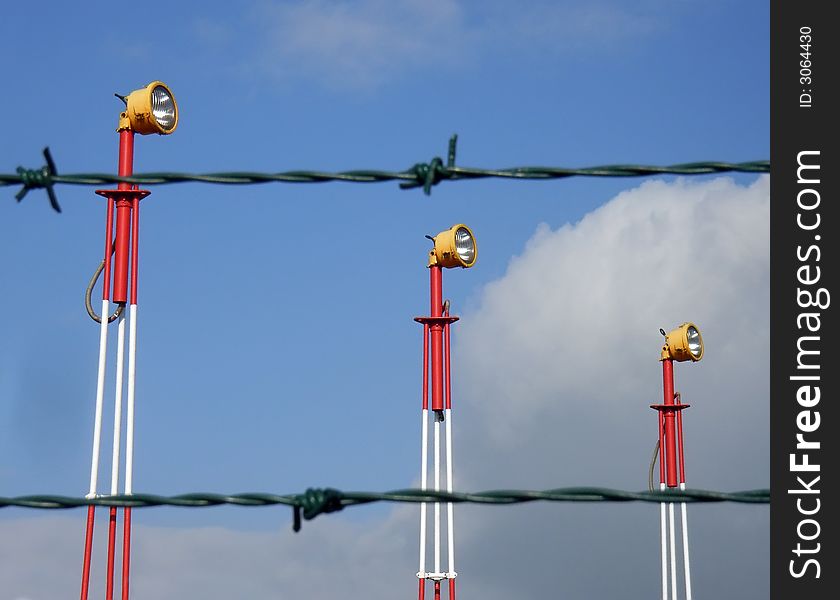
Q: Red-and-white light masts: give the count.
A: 3